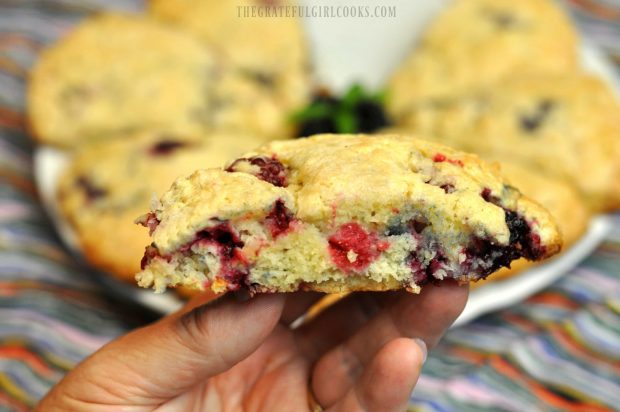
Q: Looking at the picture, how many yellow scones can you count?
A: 7